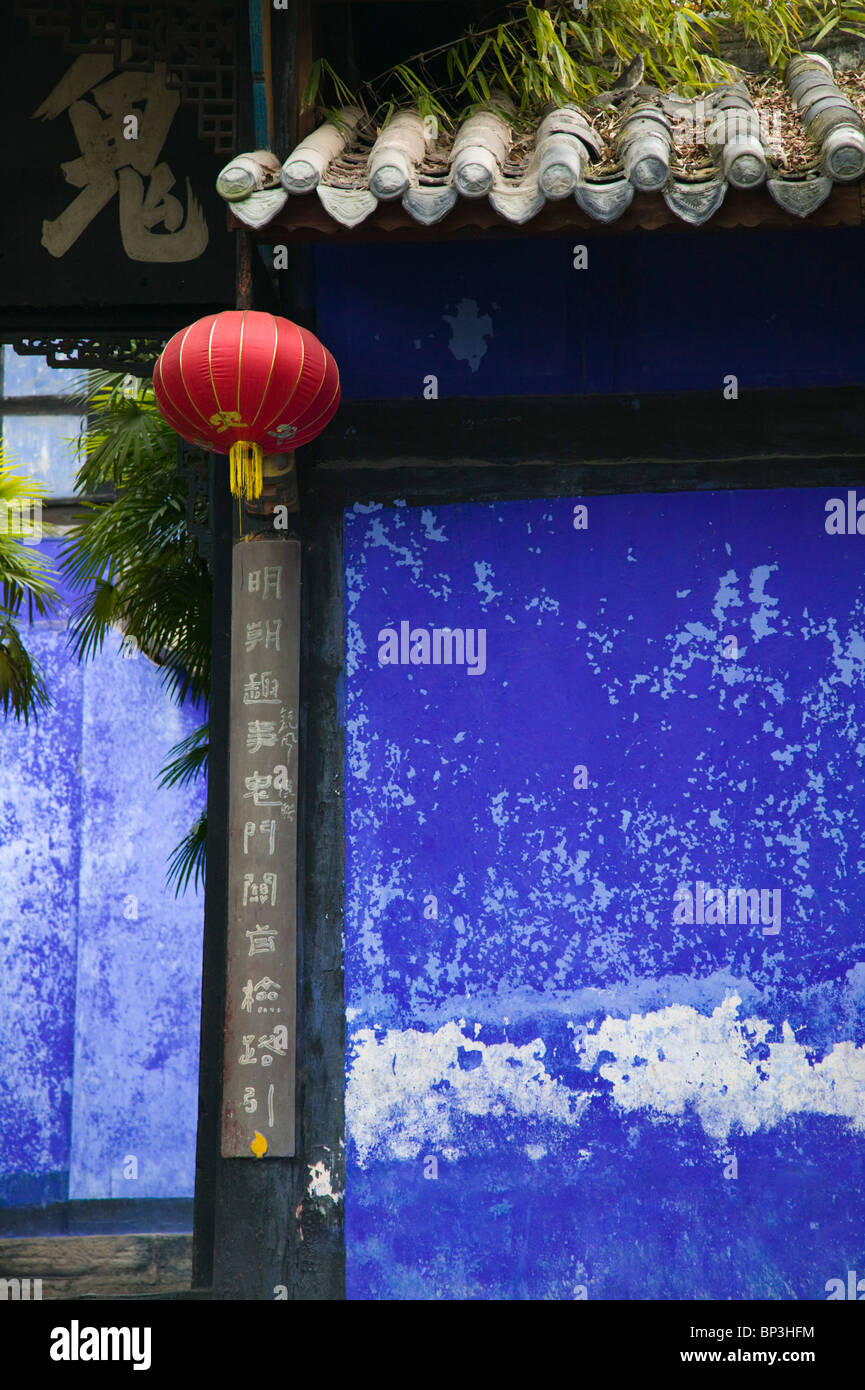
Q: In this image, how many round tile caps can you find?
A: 8